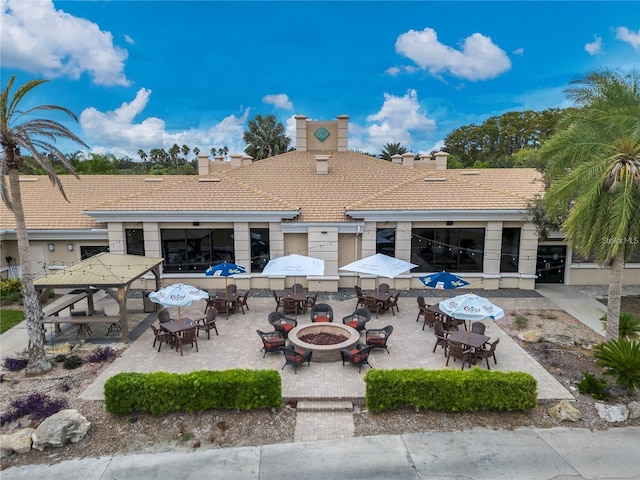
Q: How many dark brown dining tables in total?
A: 6